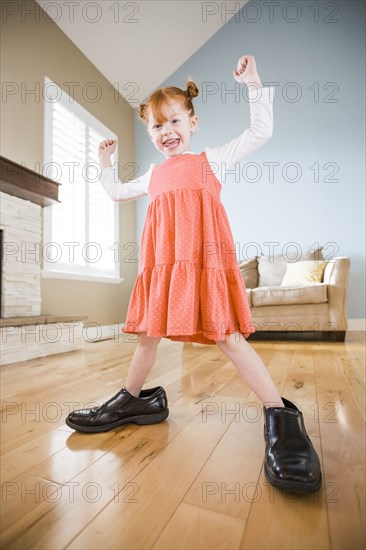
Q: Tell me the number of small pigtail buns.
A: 2